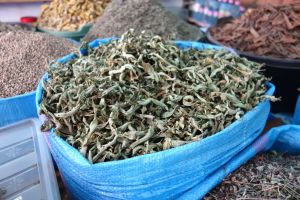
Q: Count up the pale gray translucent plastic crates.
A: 1